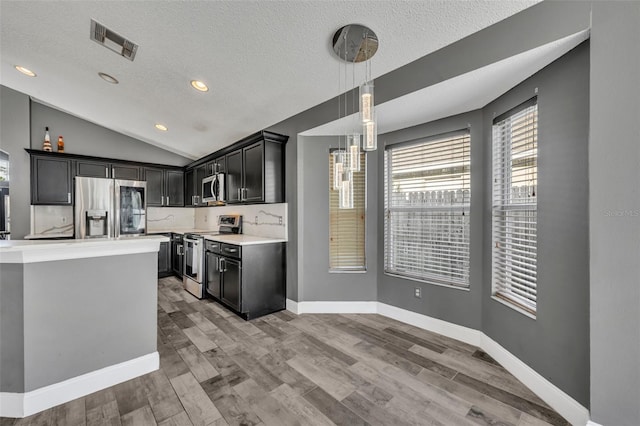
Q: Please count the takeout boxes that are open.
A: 0